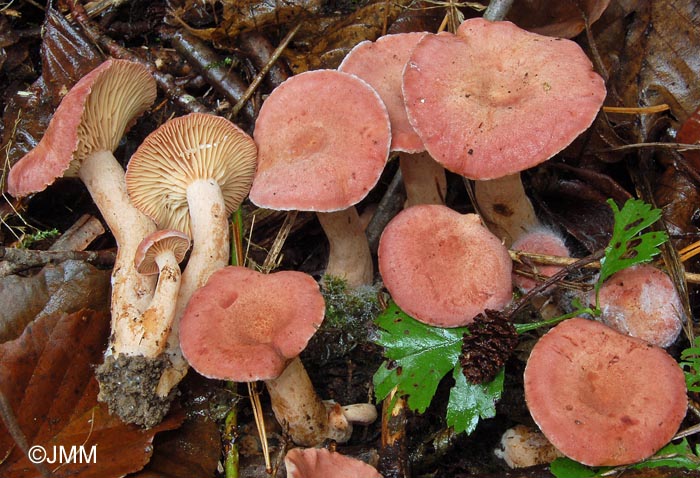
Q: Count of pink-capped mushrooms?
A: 12